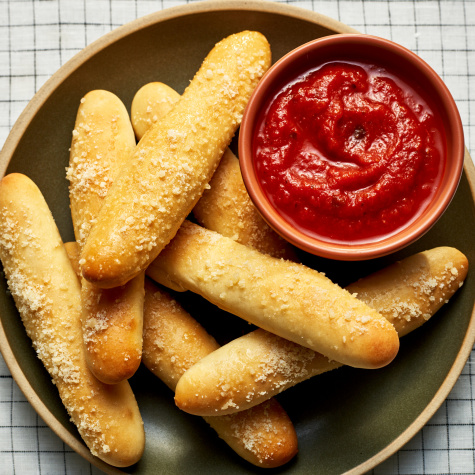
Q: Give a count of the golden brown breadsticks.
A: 7